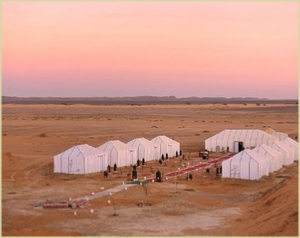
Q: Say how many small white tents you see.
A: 8